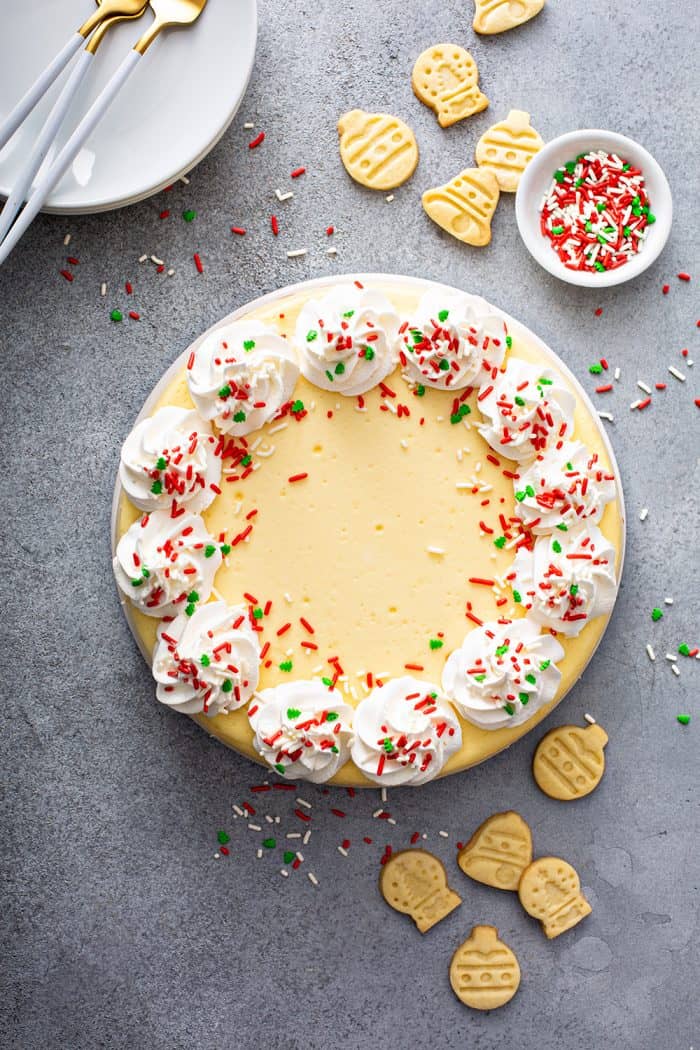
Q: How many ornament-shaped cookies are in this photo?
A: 4